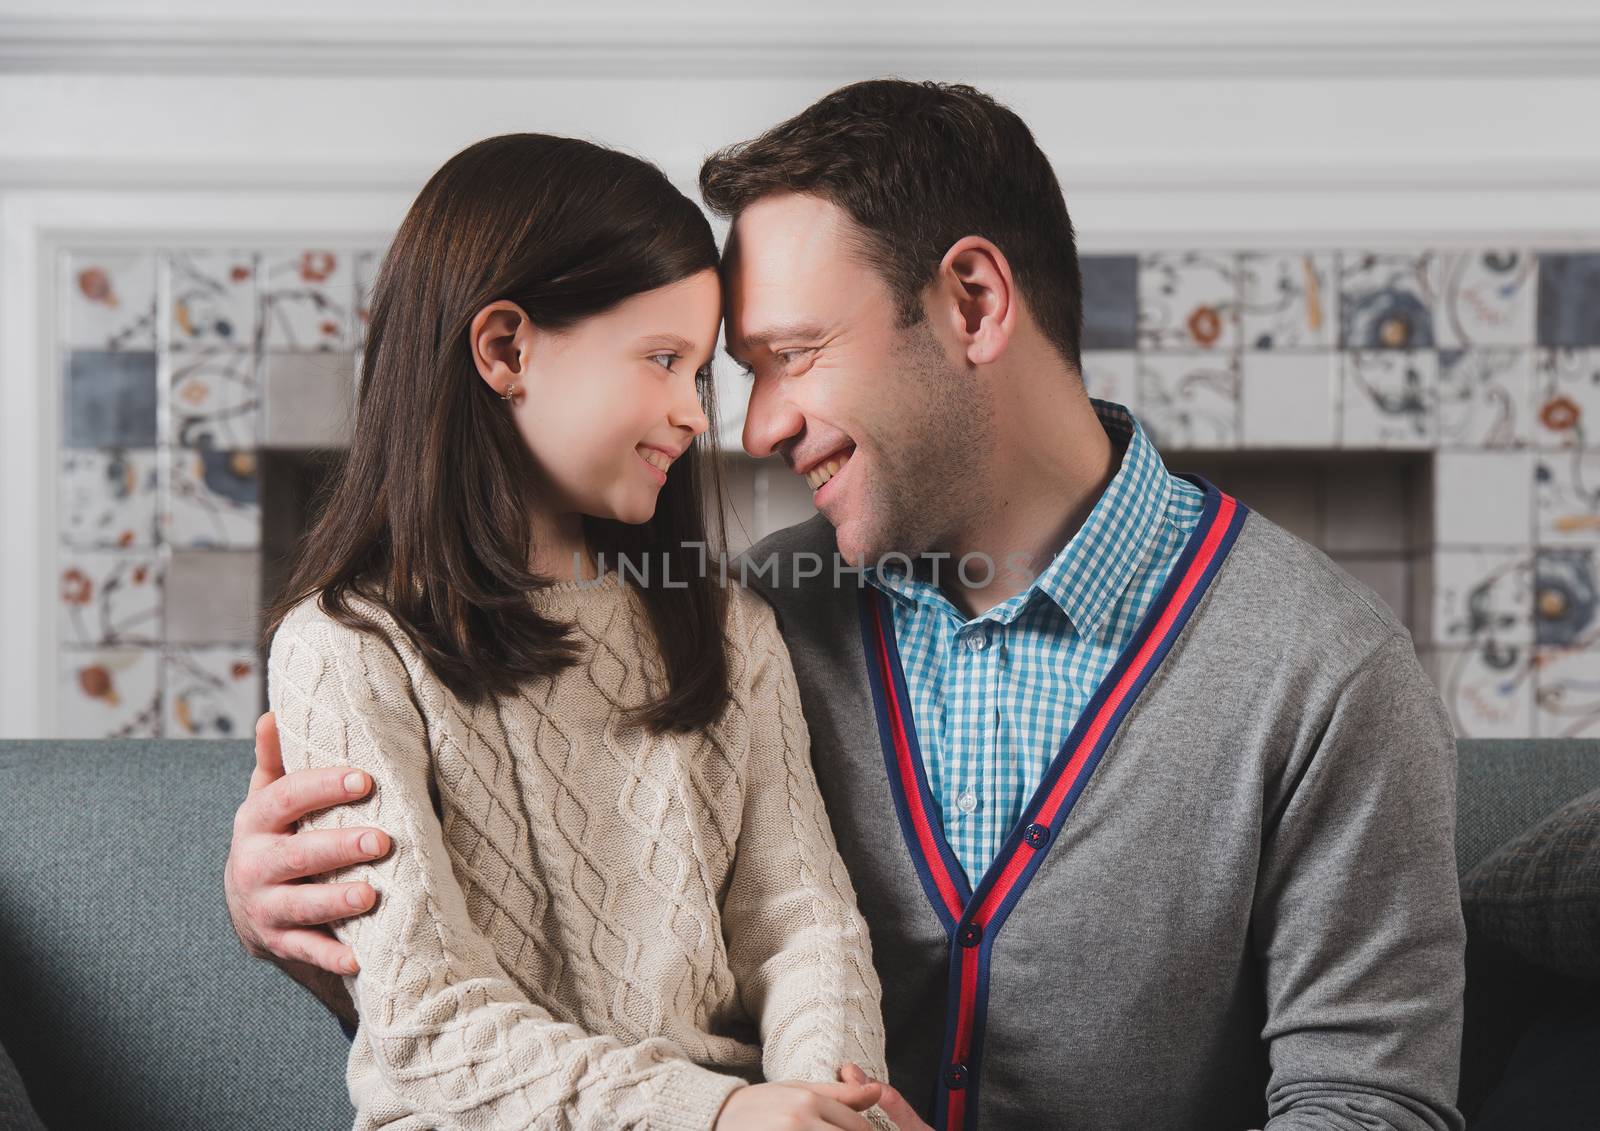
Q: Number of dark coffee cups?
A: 0